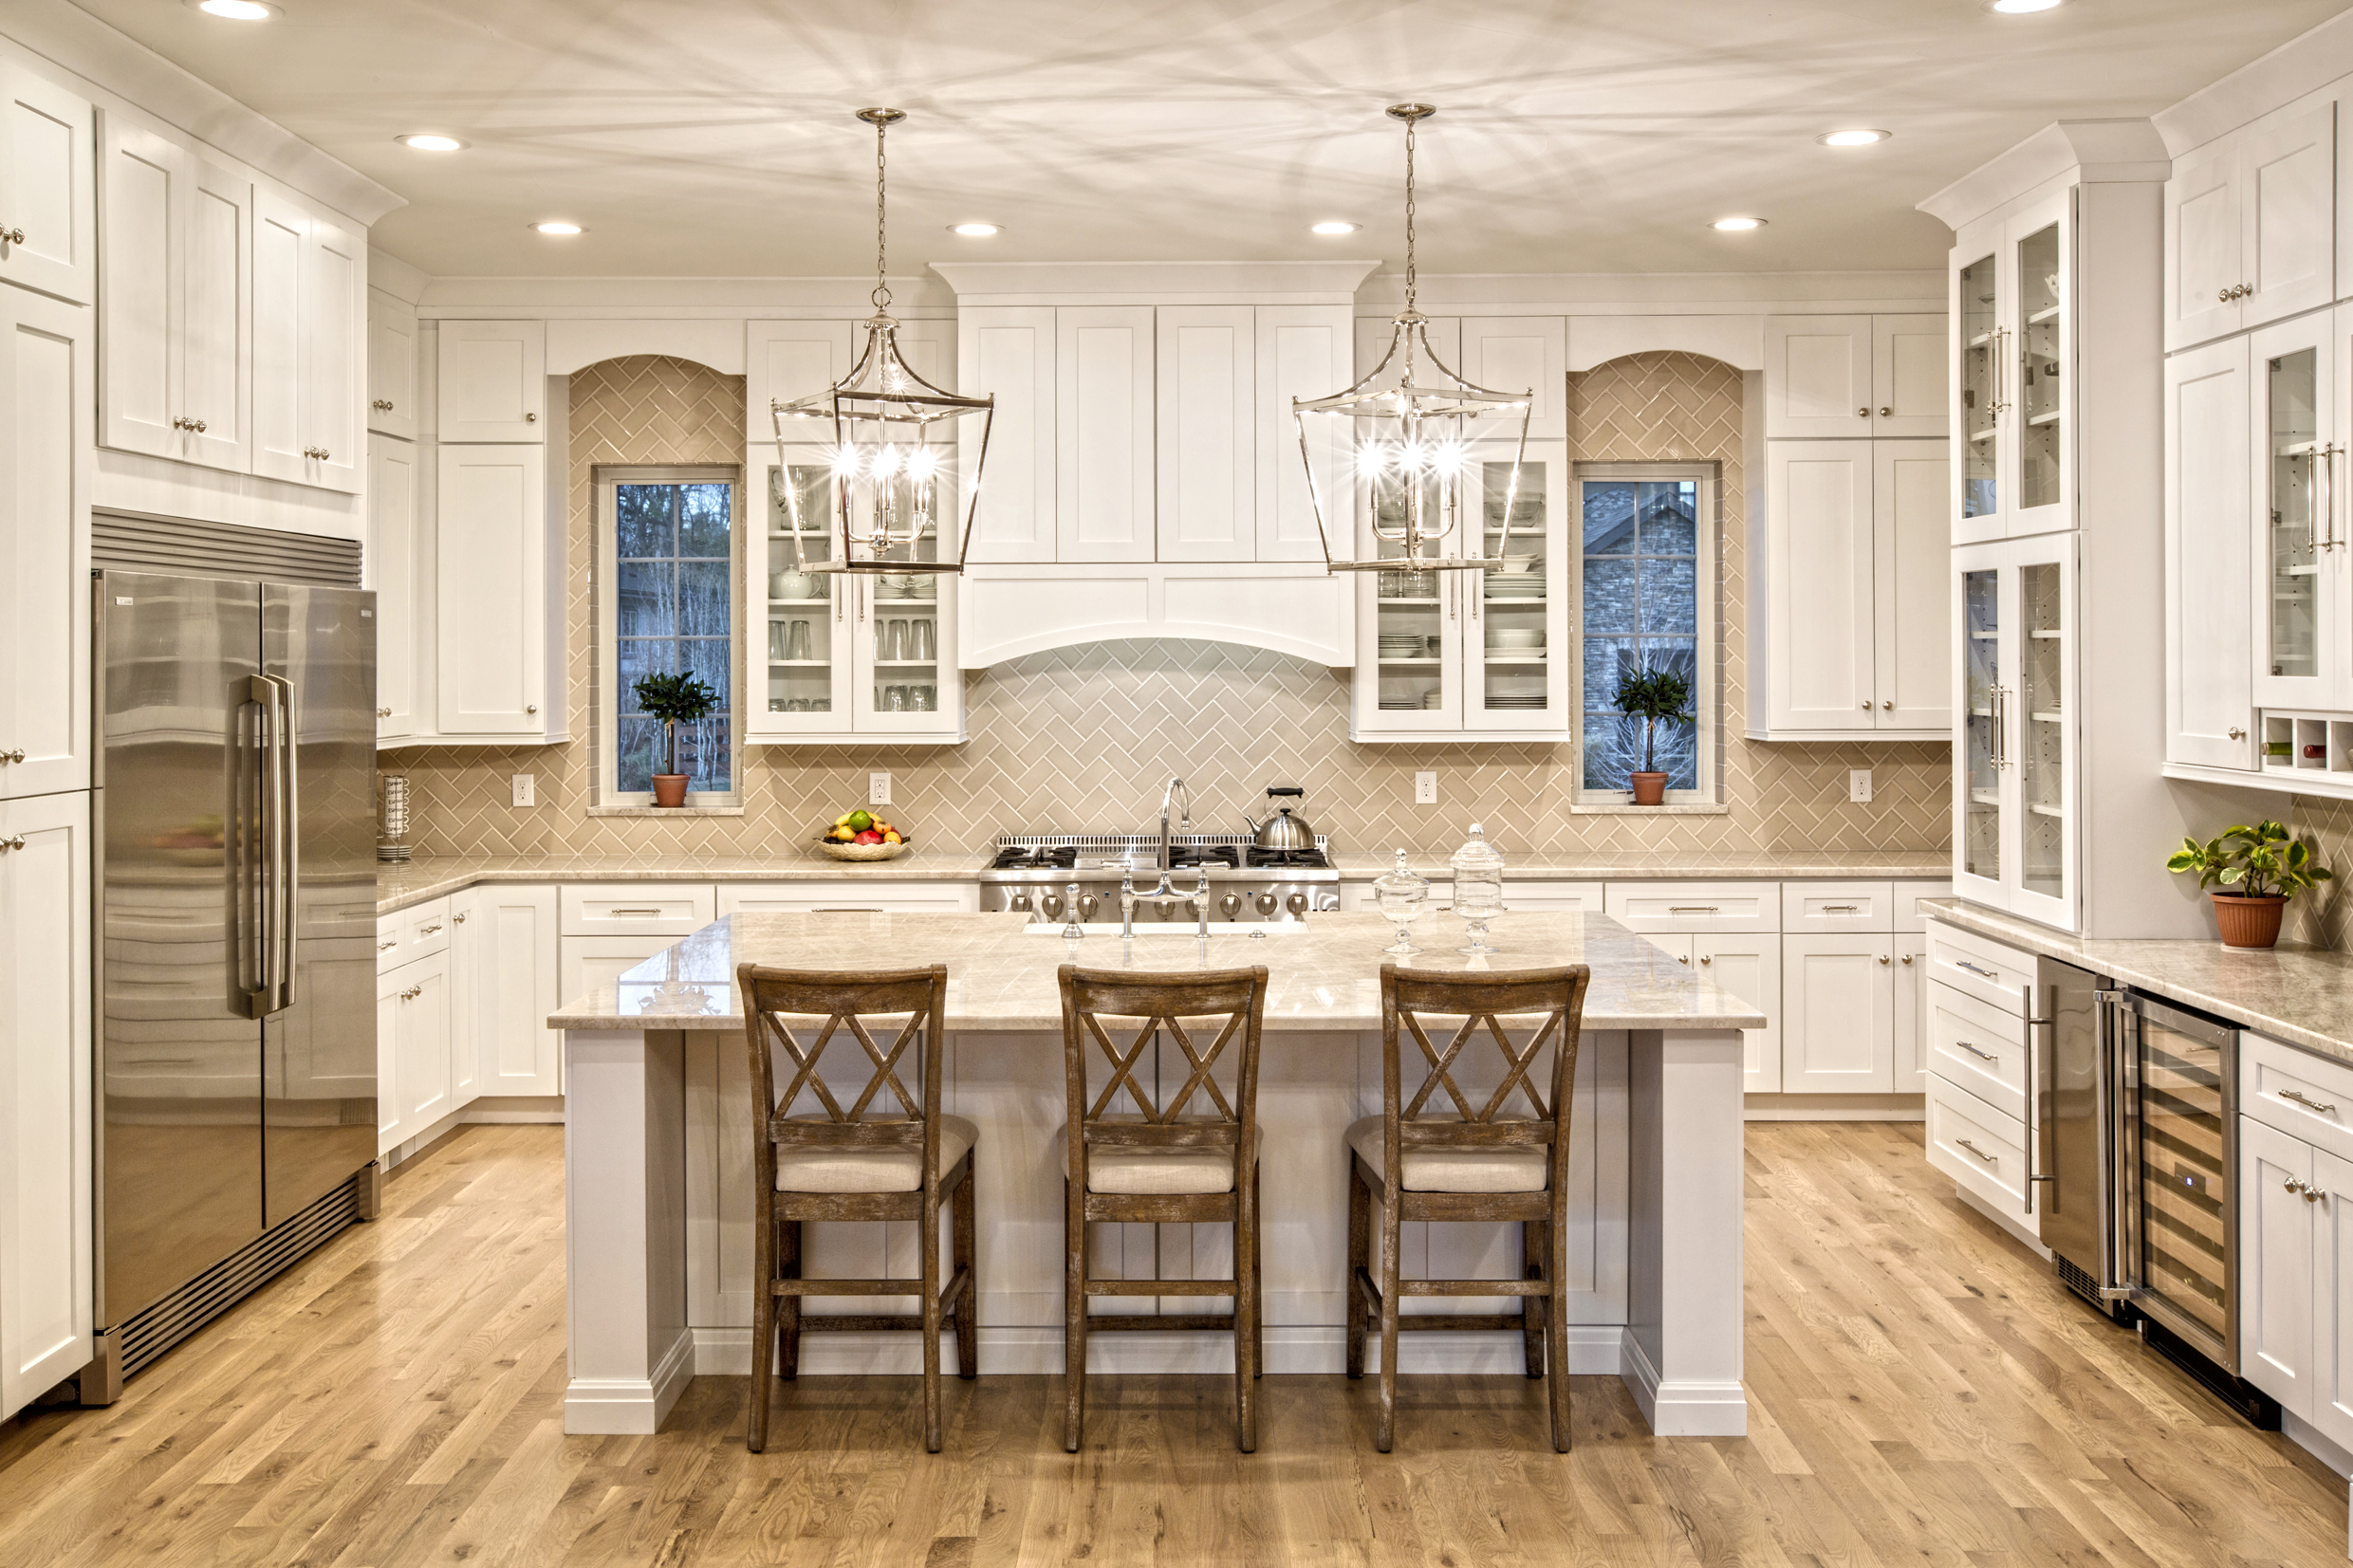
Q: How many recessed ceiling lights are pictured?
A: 8